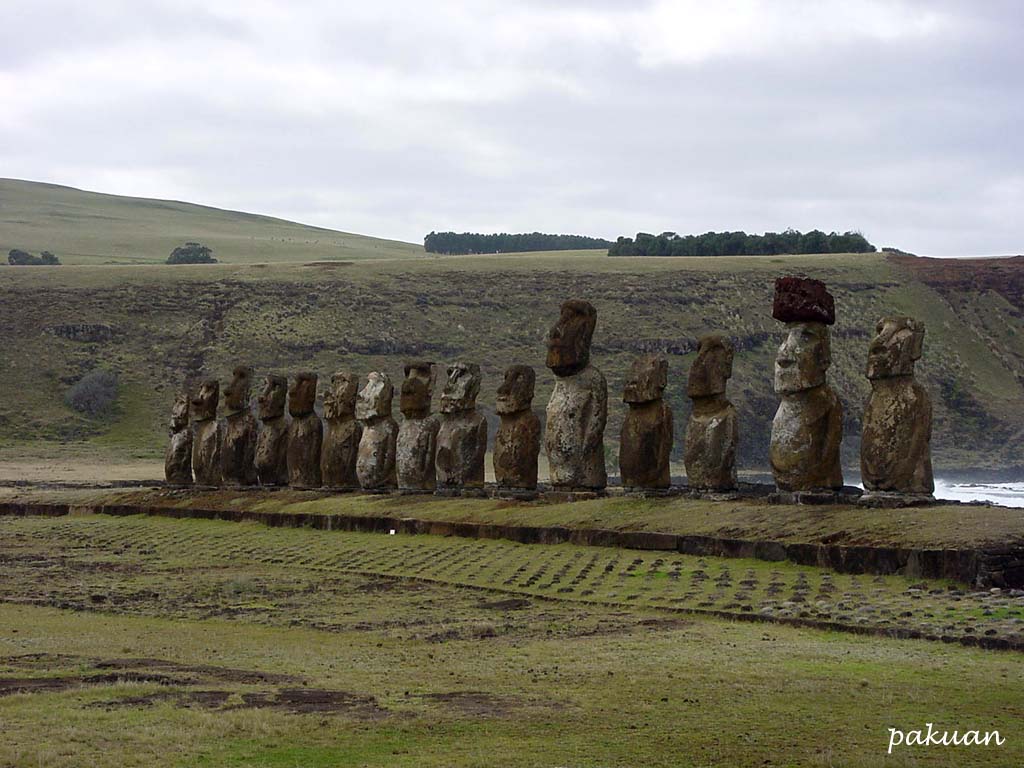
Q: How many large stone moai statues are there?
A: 15